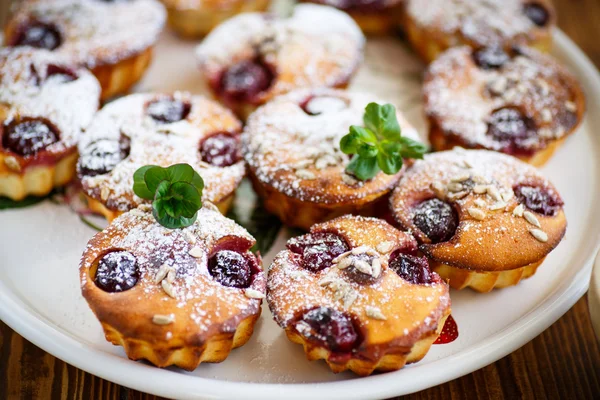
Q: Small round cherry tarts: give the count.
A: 12